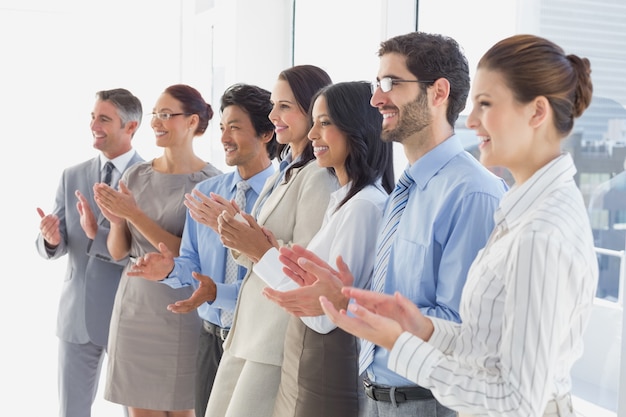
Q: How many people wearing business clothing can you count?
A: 7